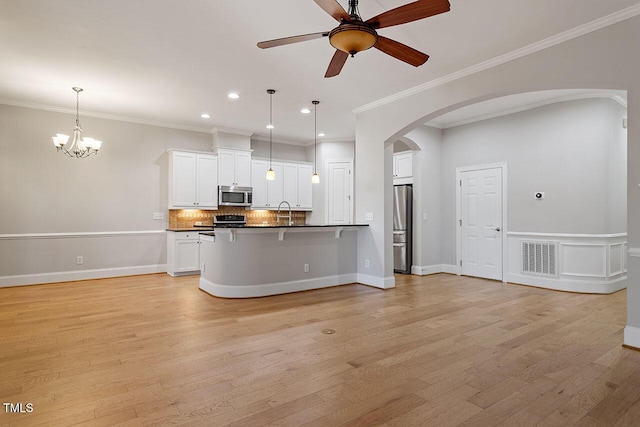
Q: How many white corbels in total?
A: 3